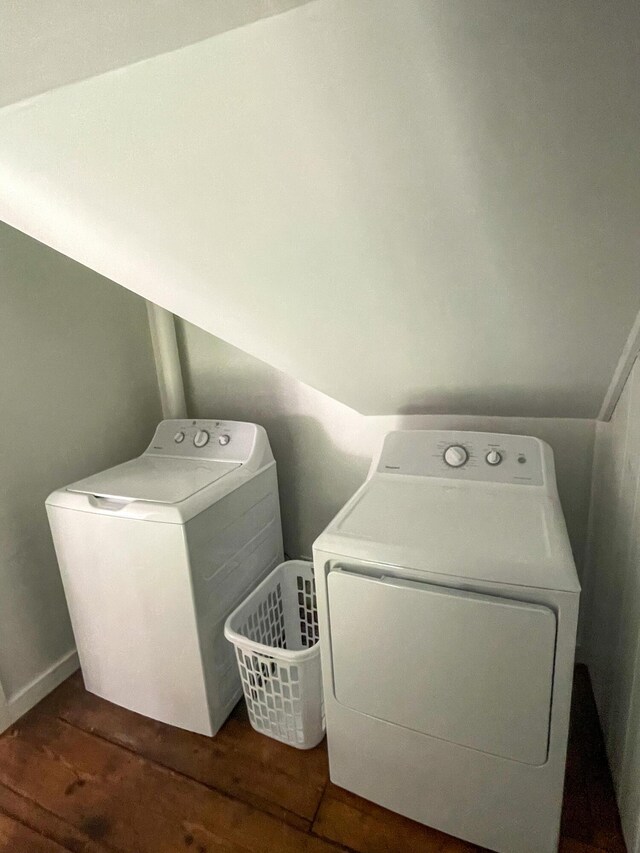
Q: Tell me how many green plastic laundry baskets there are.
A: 0